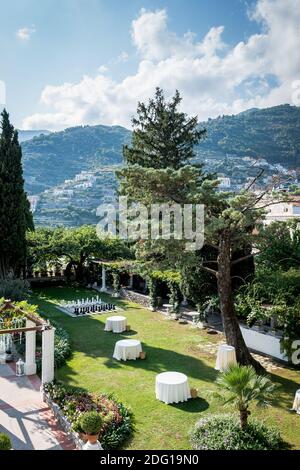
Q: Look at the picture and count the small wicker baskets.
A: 3